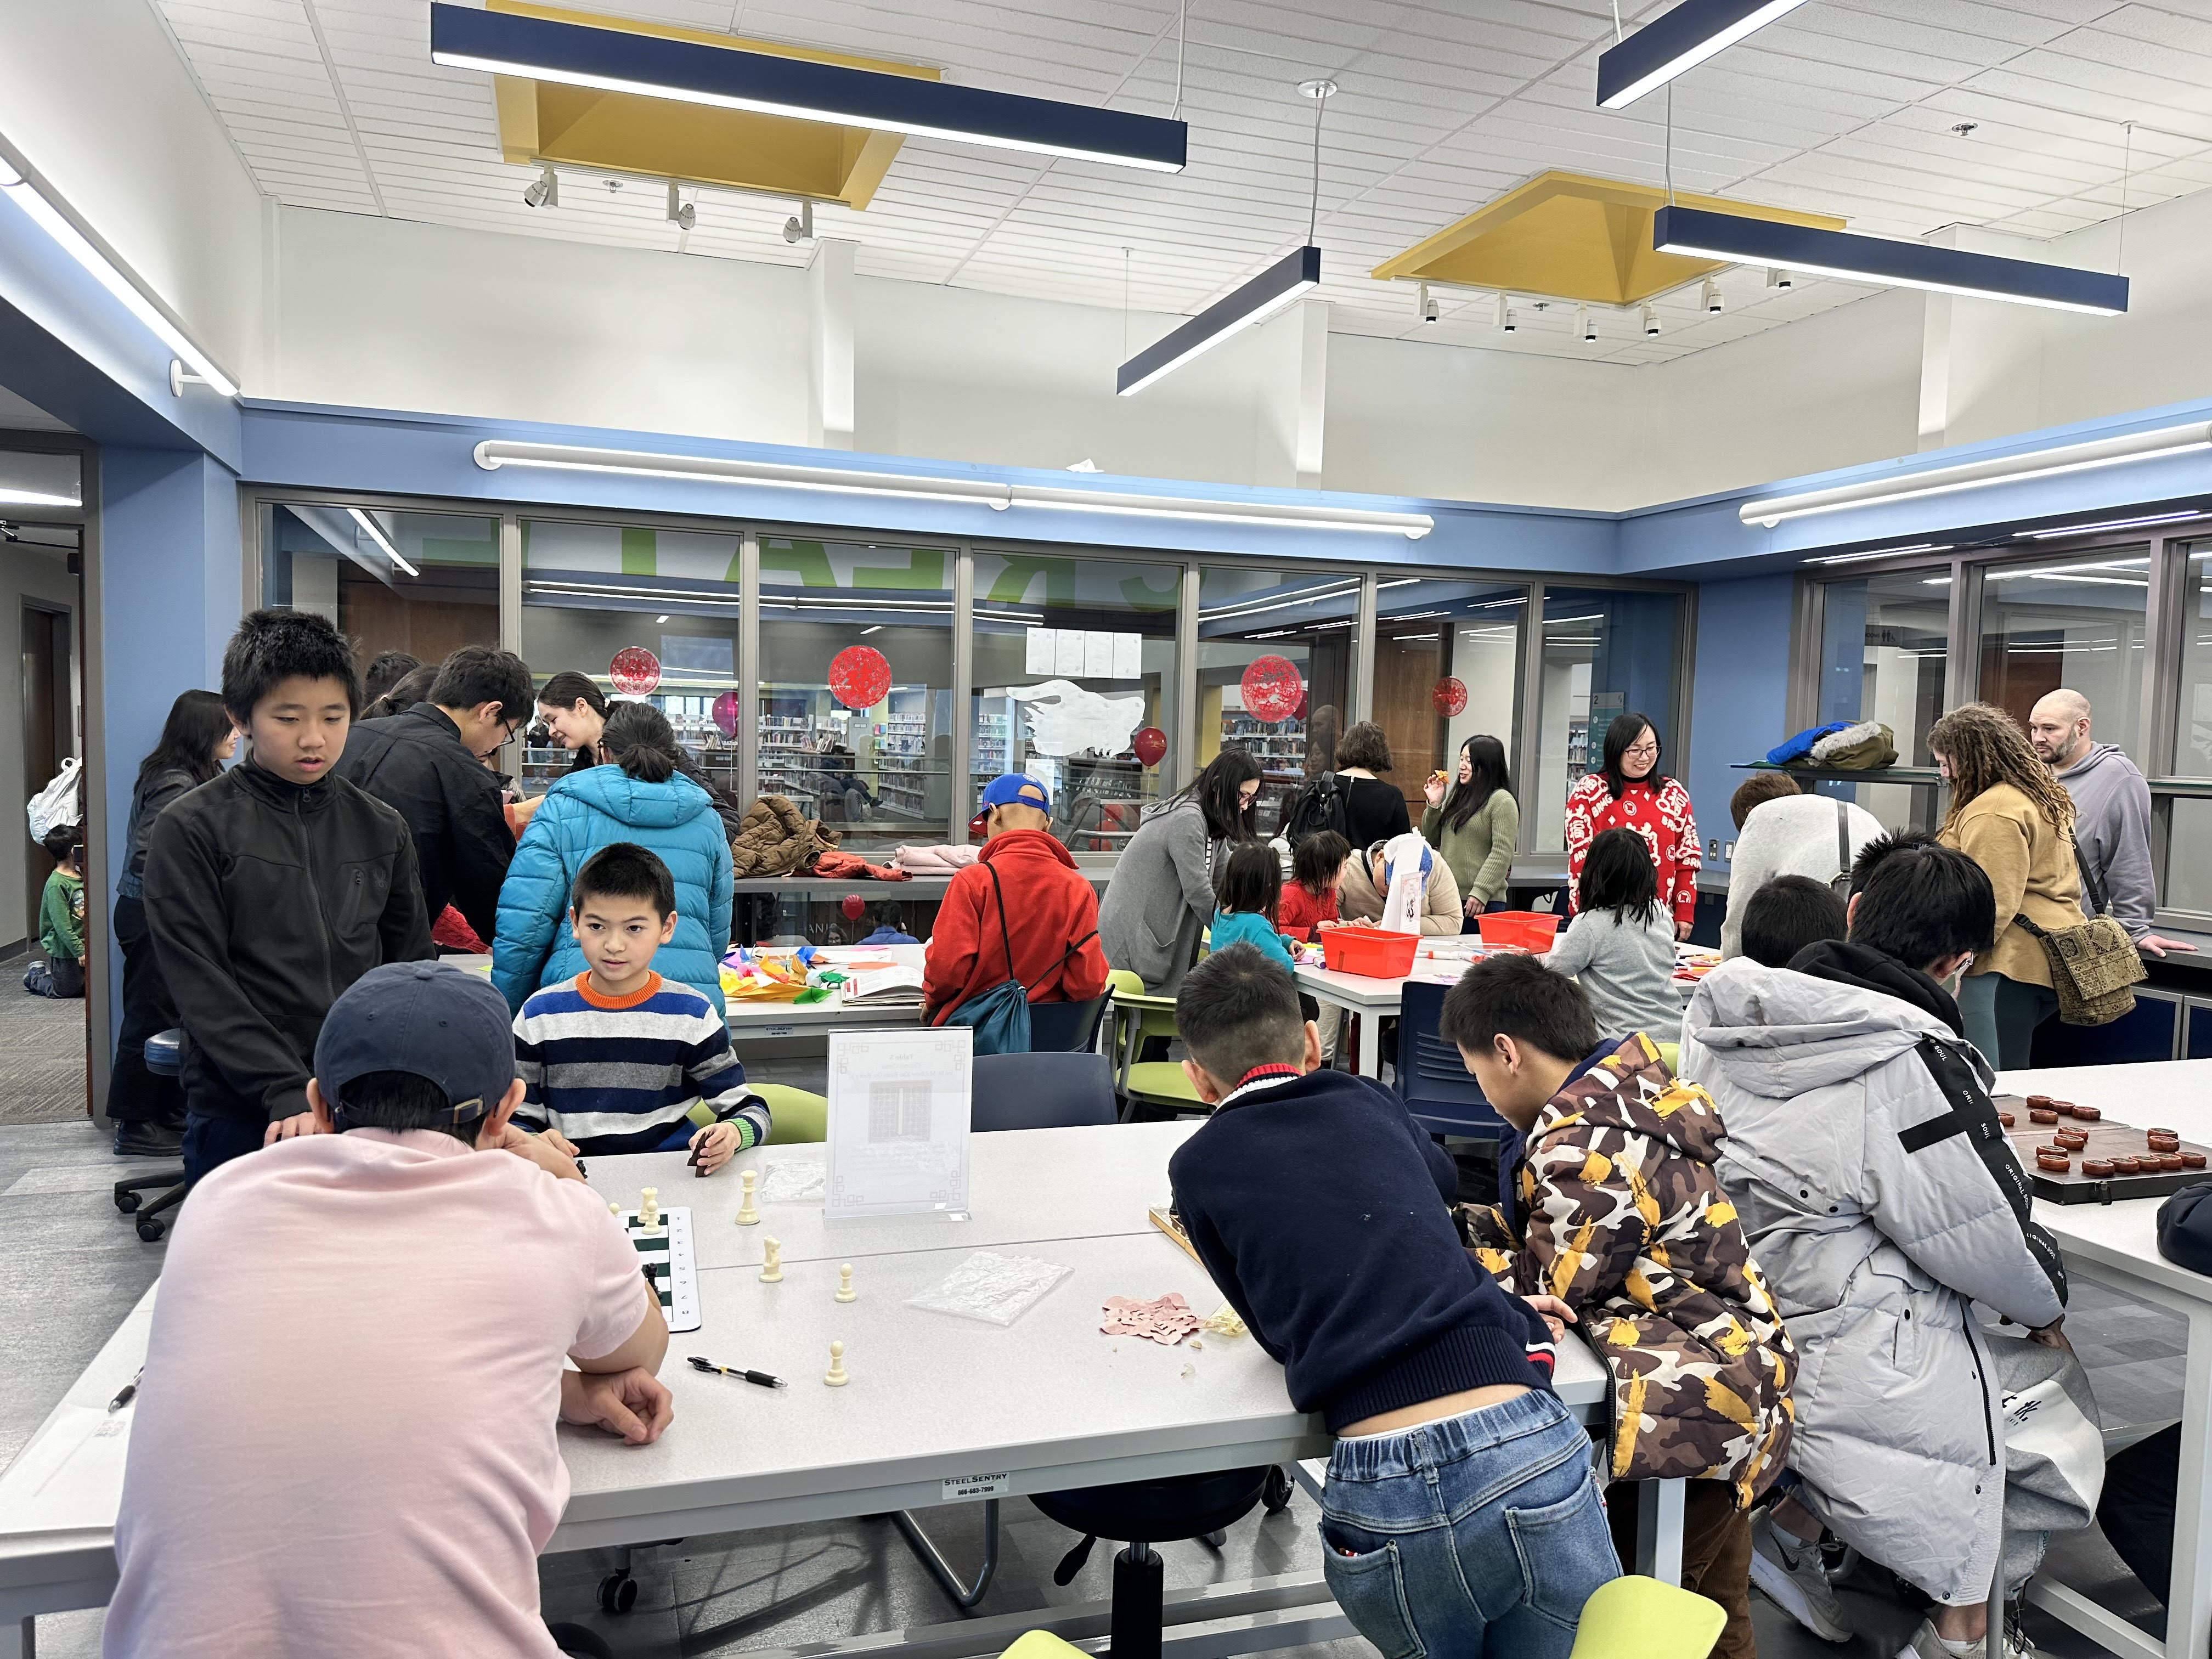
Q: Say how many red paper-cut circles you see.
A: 4